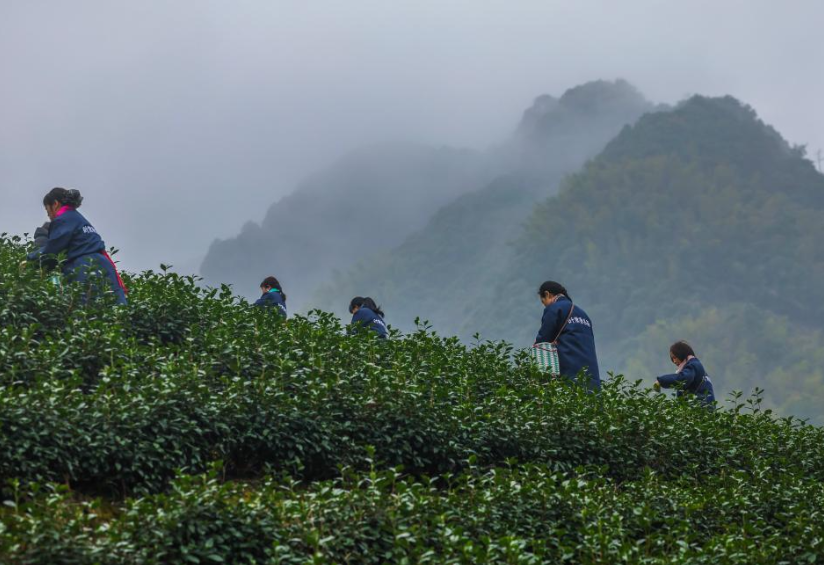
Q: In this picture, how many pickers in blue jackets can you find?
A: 5